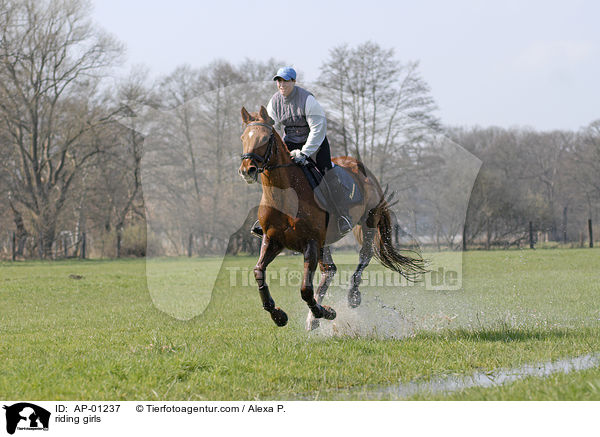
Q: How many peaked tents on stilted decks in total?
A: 0